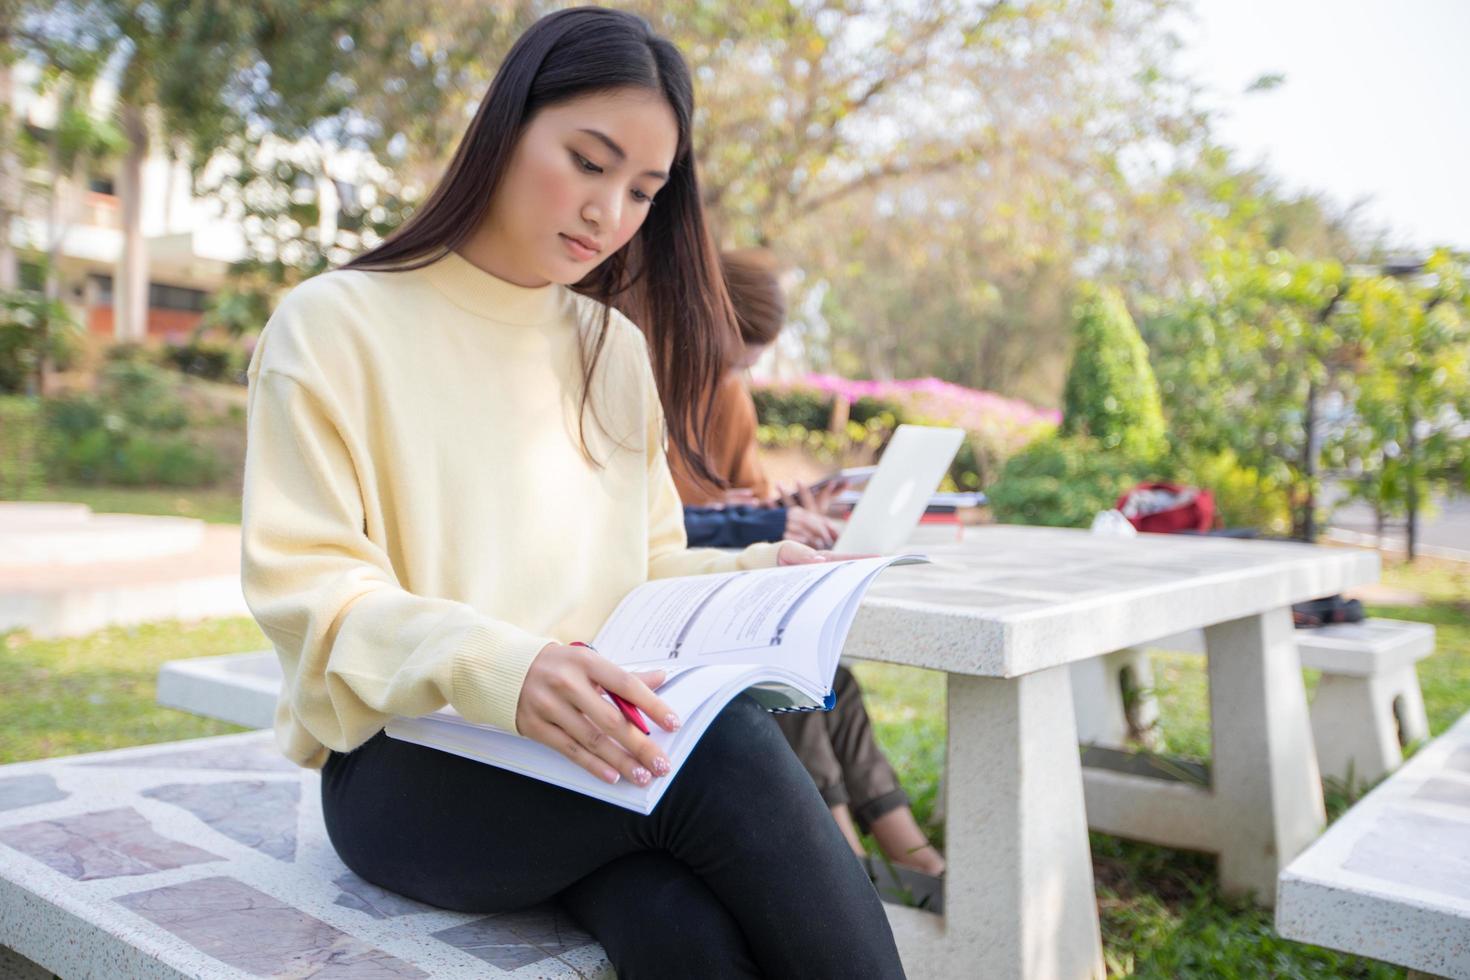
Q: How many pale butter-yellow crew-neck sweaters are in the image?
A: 1